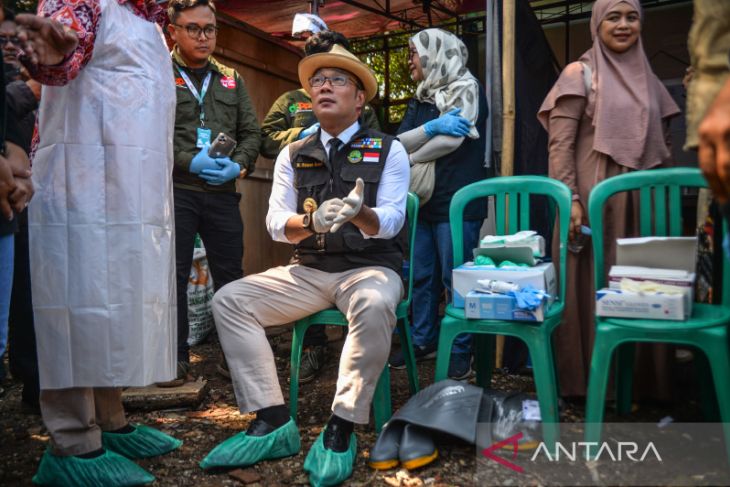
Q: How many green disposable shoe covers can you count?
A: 4